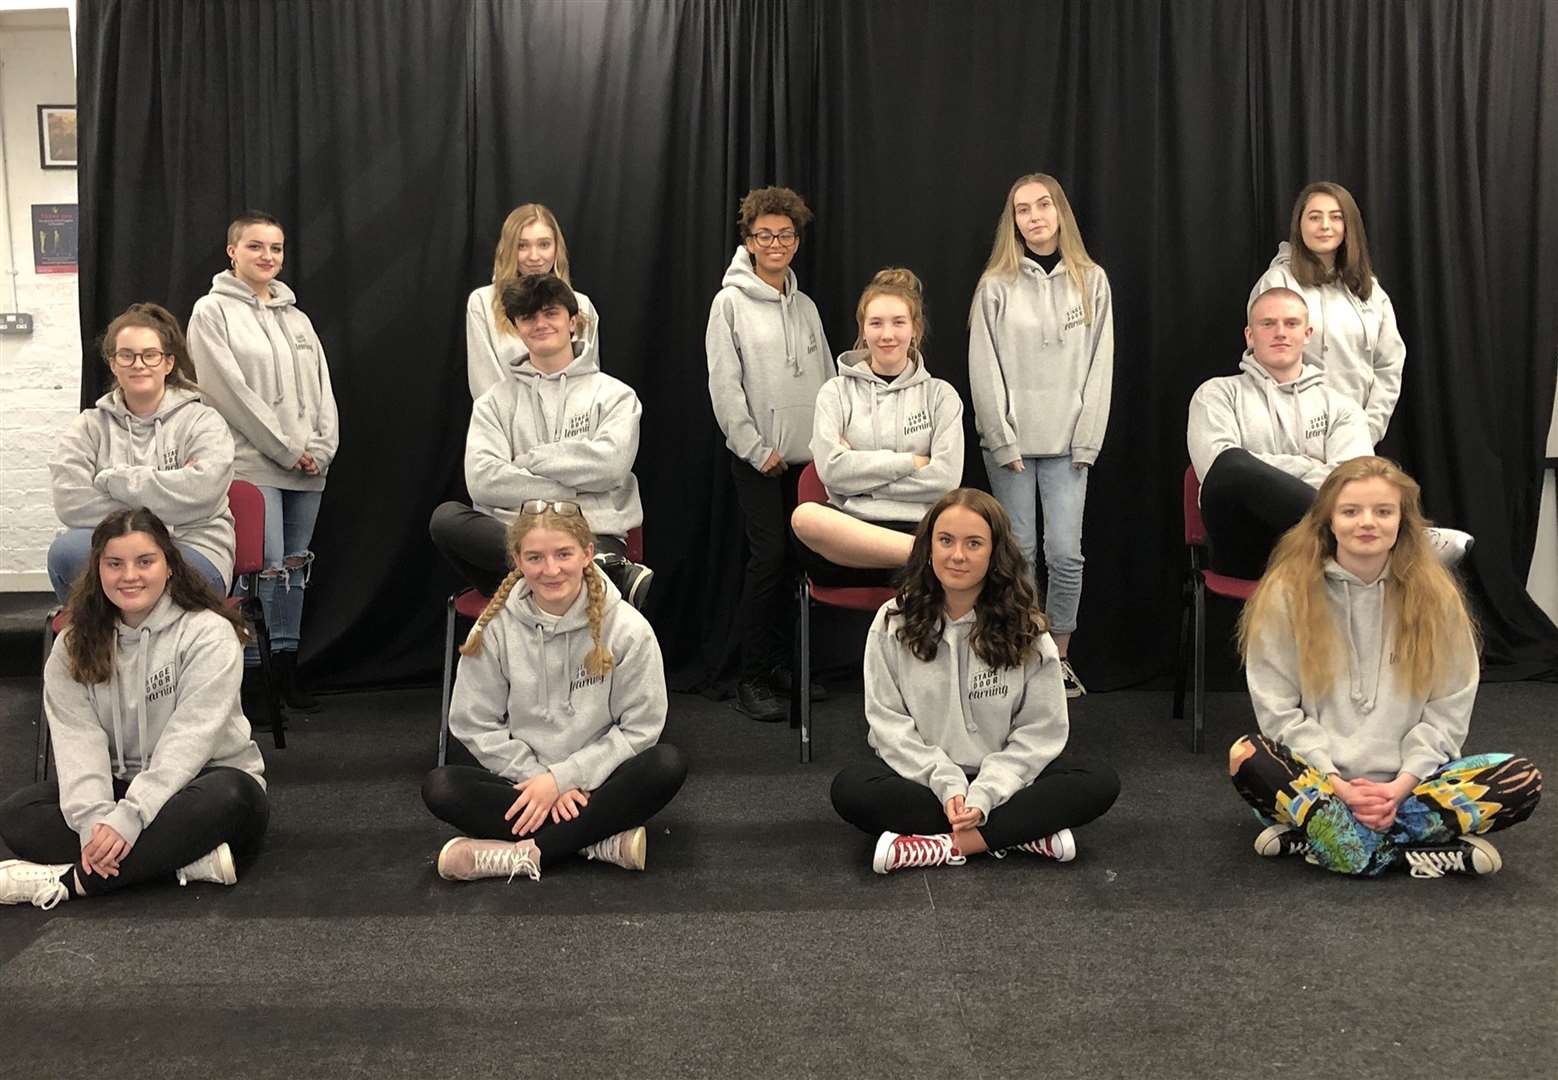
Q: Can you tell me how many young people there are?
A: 13